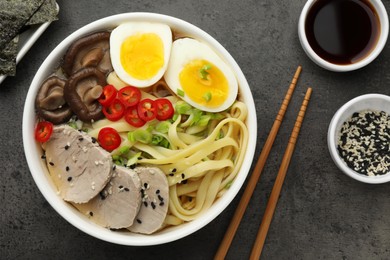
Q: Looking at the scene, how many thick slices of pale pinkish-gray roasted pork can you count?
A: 3